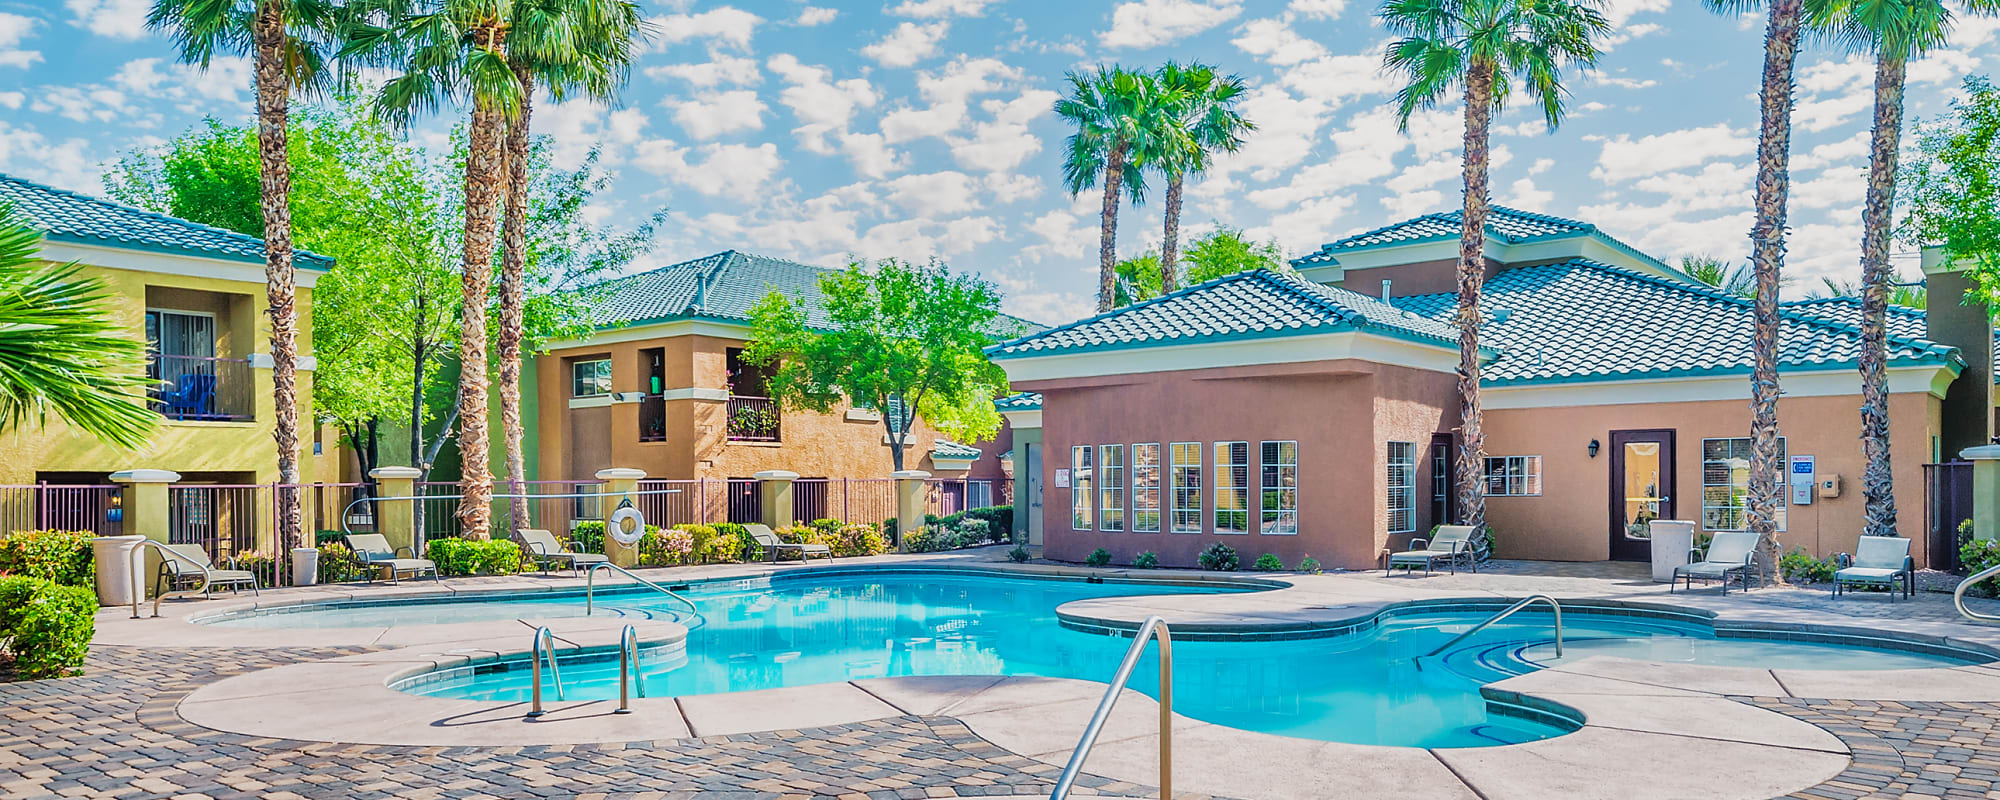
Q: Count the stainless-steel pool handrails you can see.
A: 7